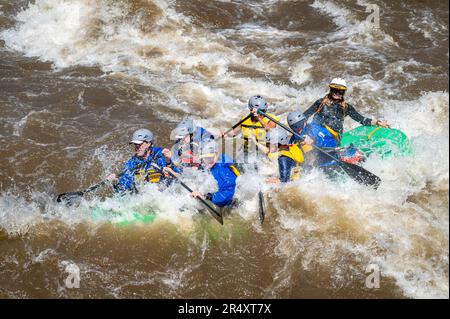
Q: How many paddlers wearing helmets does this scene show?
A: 7